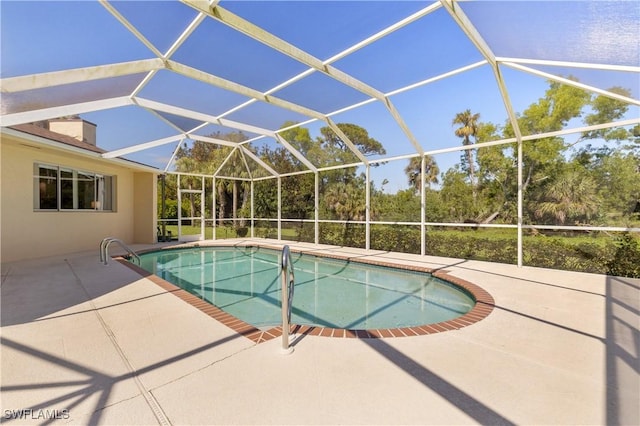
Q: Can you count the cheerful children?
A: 0